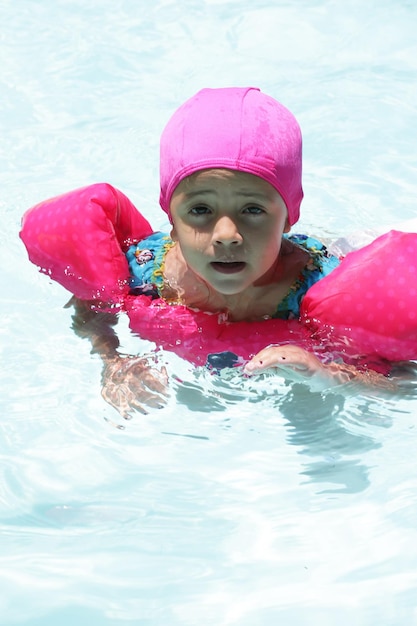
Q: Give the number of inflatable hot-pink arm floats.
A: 2